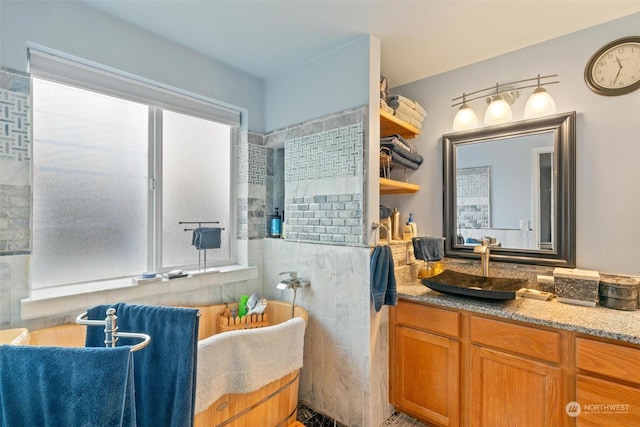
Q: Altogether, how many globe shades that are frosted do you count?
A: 3